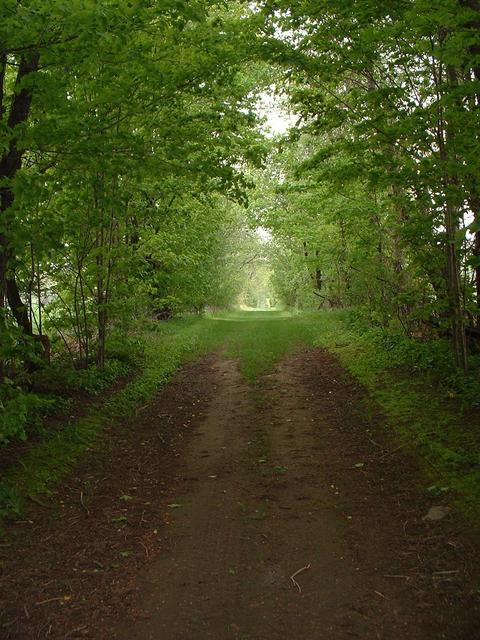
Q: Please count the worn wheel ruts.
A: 2